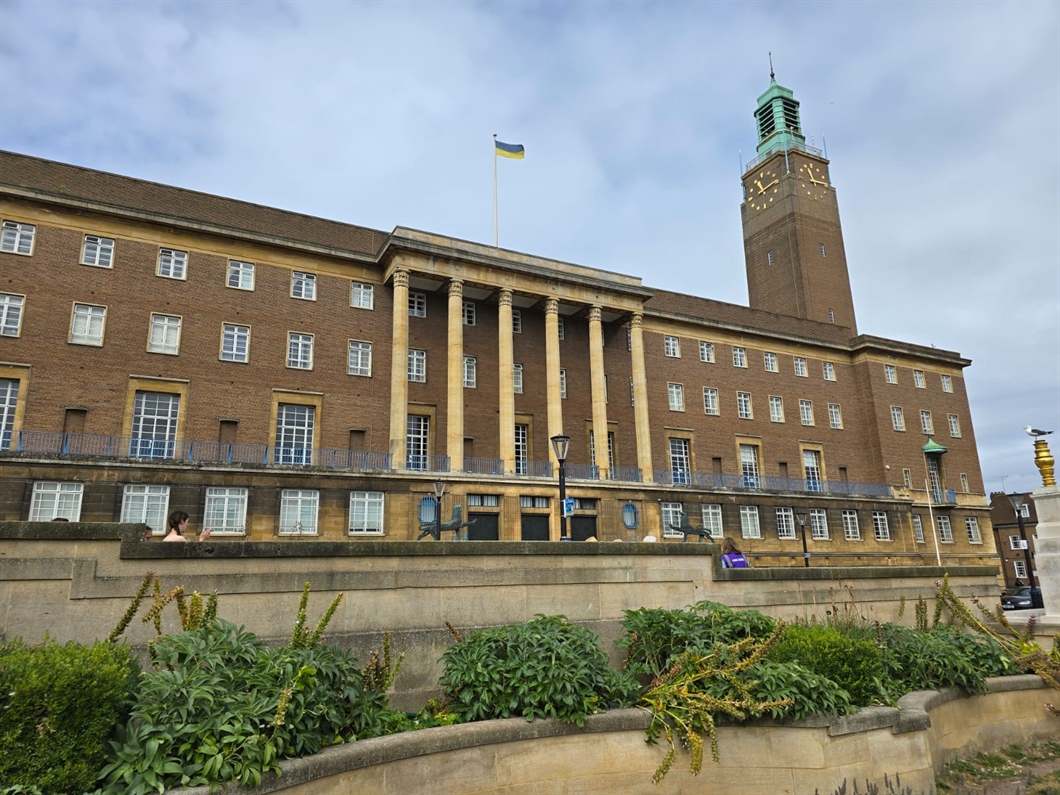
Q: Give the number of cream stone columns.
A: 6